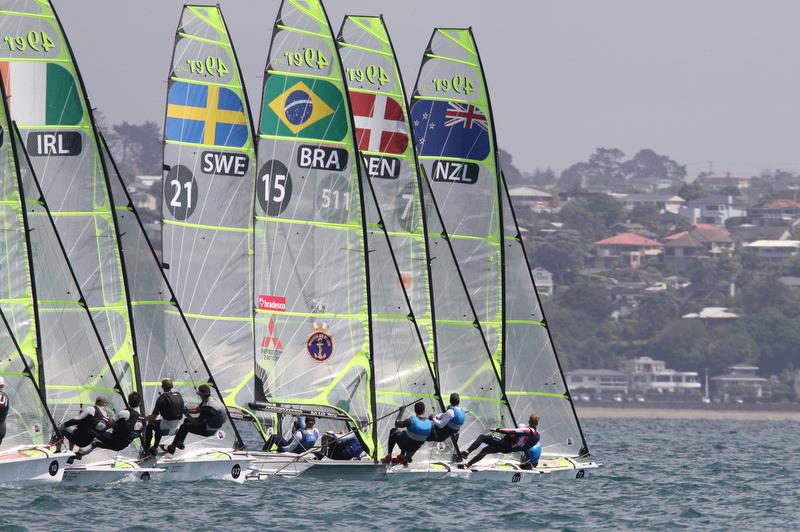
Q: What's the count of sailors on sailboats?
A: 11